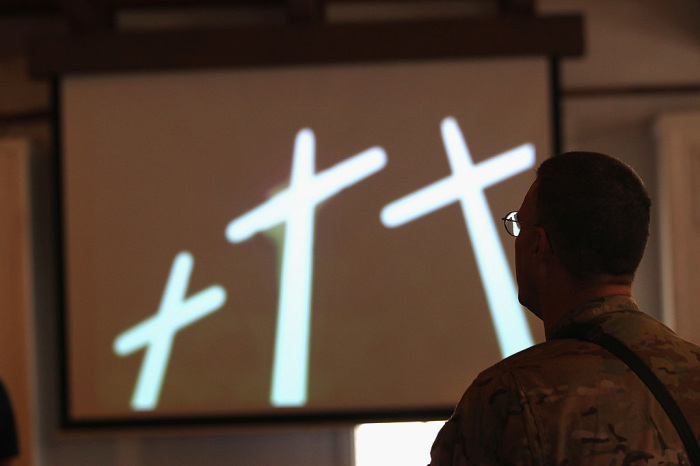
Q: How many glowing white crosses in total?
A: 3